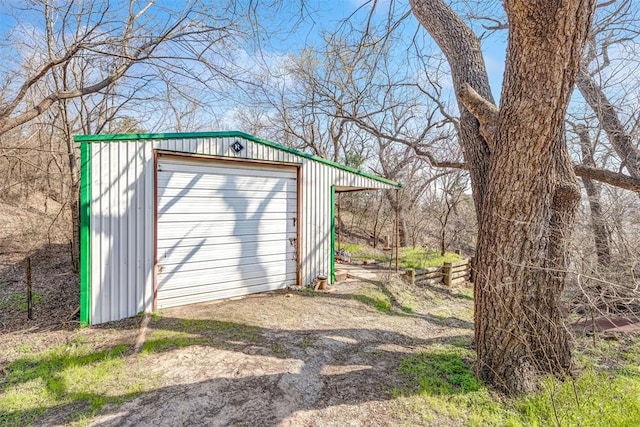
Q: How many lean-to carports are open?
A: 1